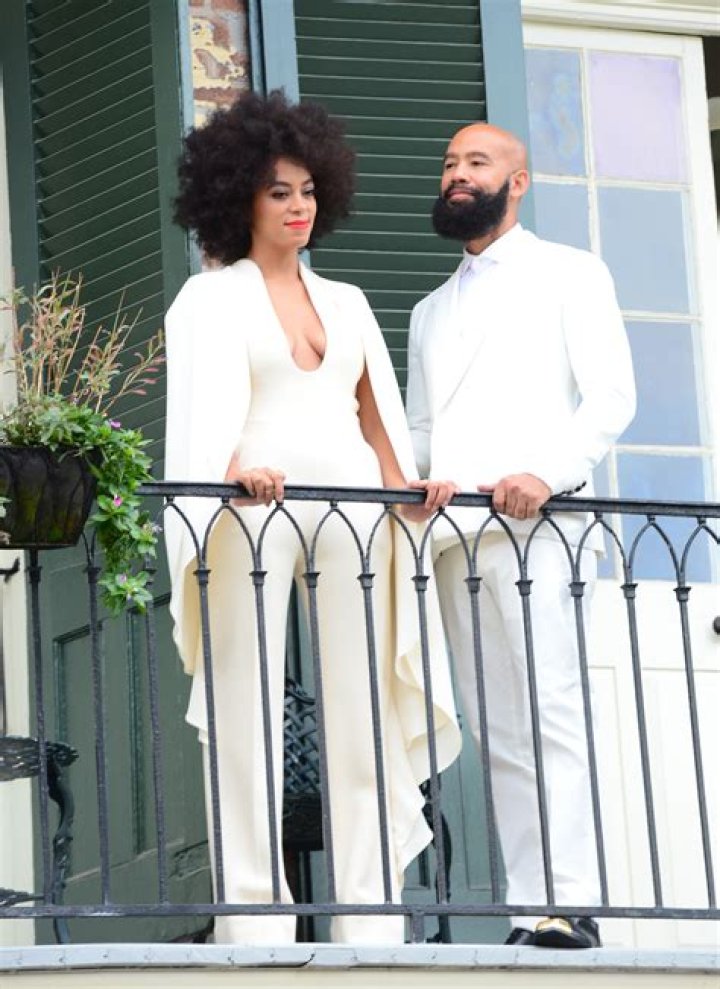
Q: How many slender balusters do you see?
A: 13